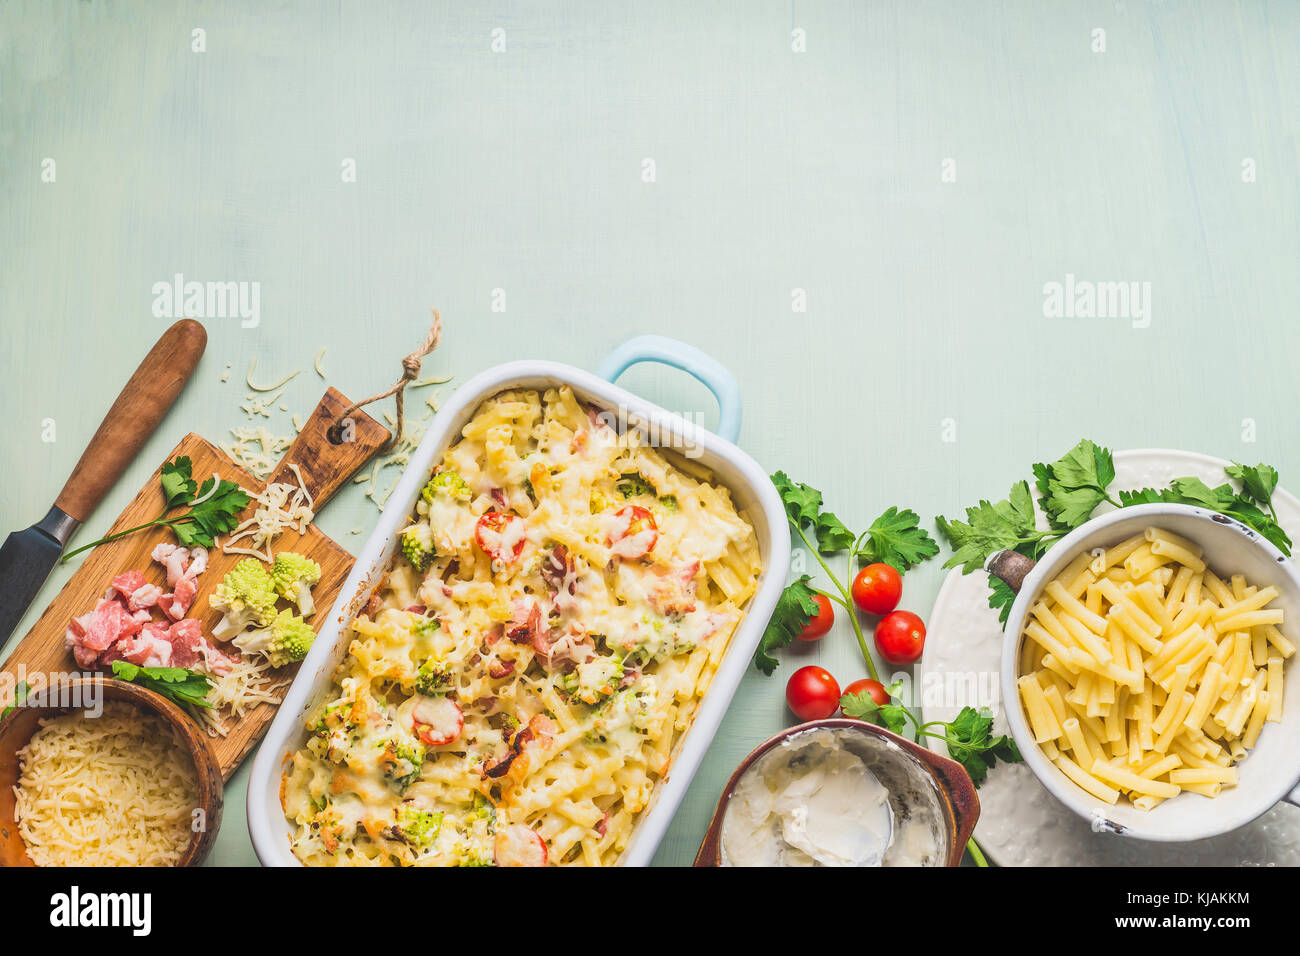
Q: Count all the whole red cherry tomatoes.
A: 5